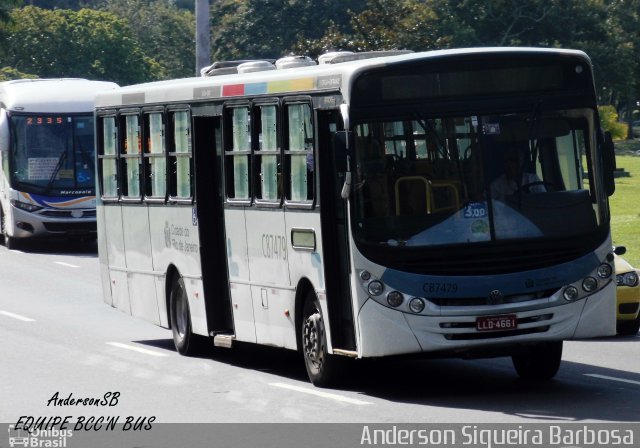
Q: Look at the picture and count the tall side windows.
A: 7